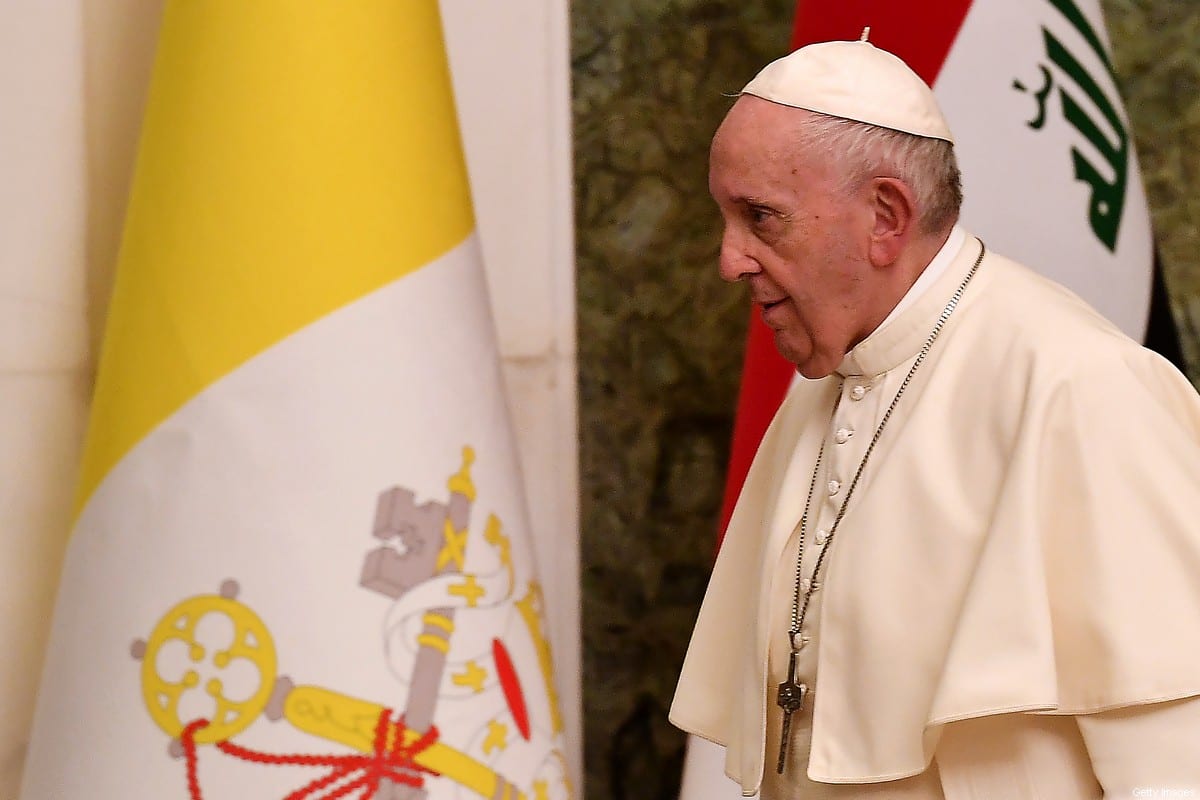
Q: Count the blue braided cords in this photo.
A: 0